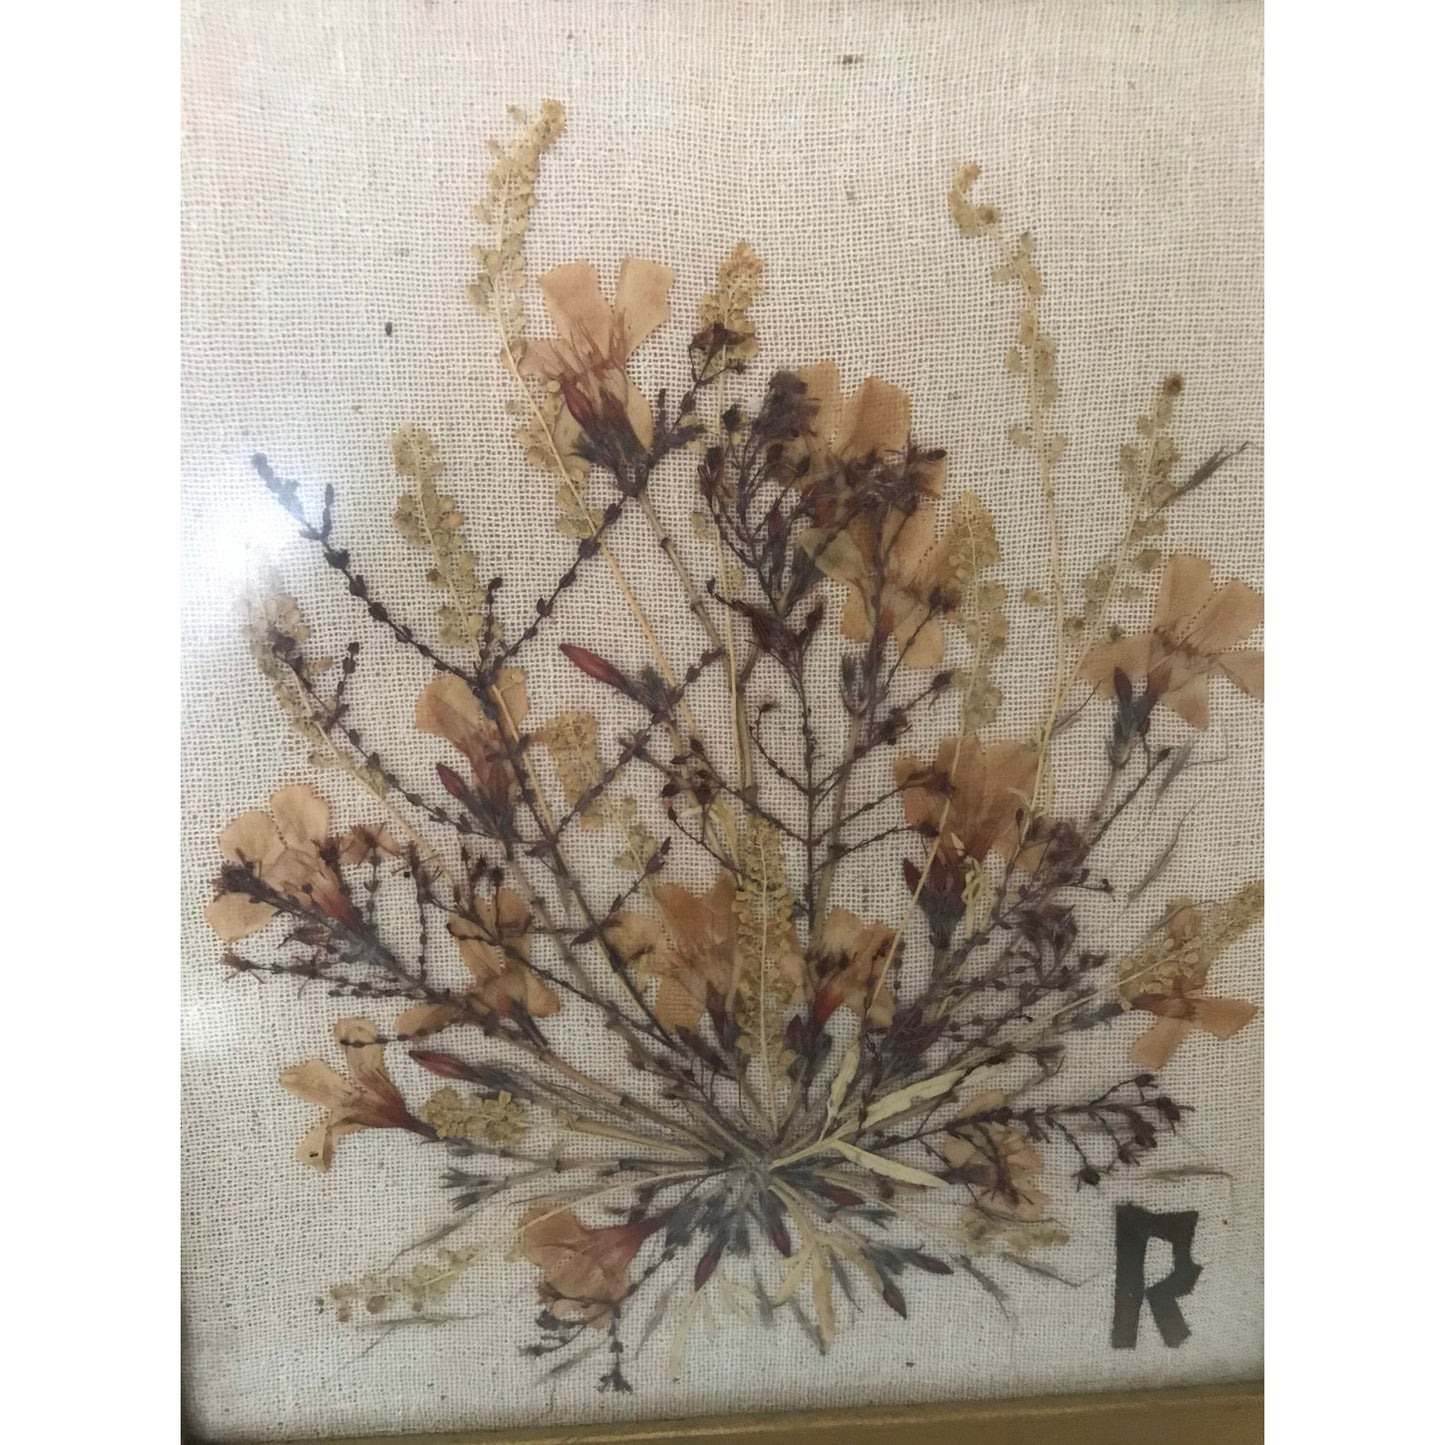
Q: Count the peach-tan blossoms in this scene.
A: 14